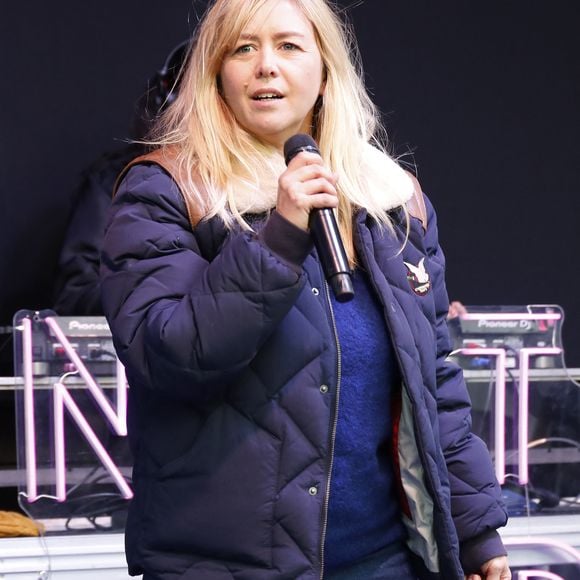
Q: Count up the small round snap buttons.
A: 3